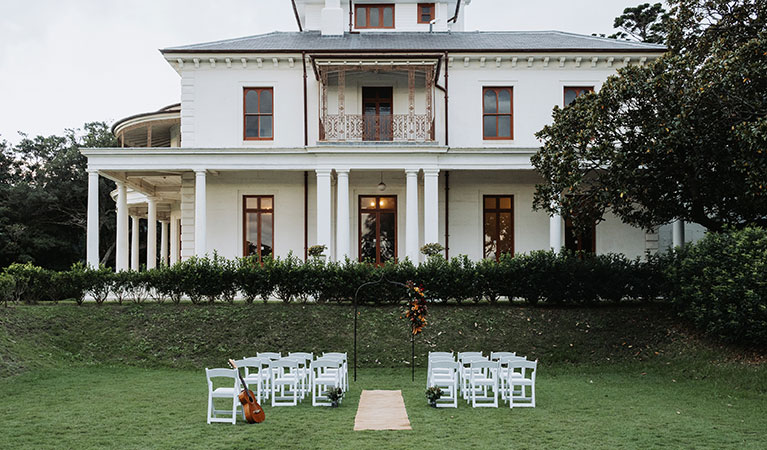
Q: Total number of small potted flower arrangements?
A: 2